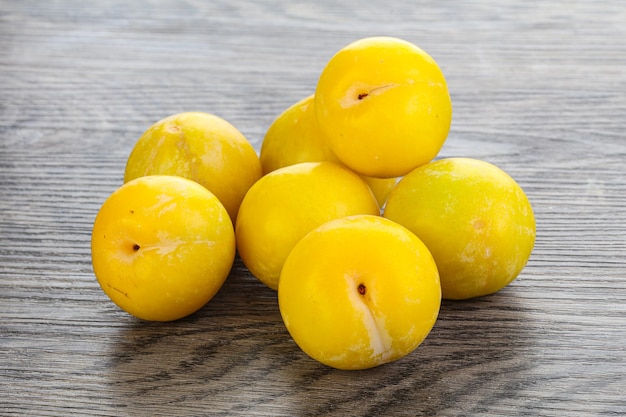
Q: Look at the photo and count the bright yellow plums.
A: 7